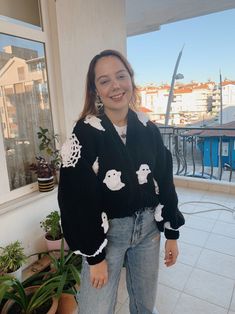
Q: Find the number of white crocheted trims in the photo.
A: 2